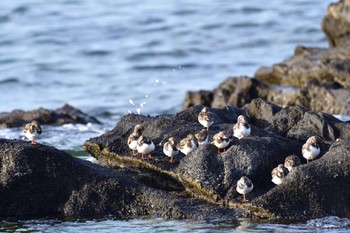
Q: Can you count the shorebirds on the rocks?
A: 13